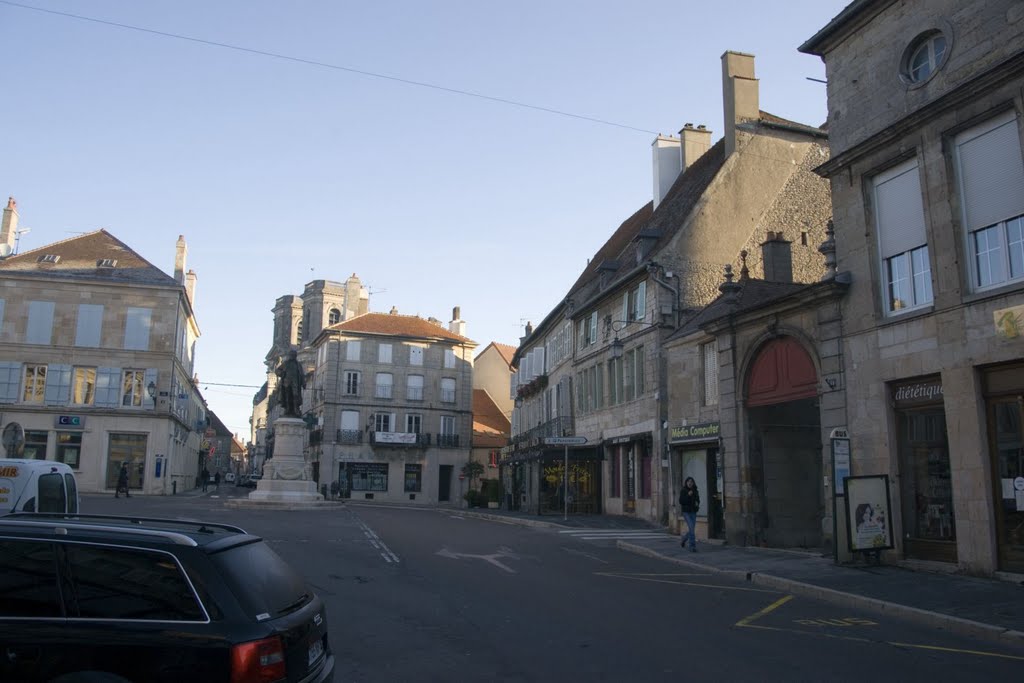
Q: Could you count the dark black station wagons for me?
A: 1